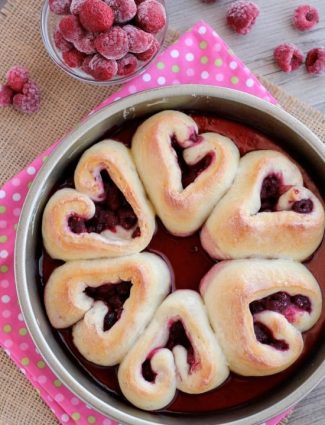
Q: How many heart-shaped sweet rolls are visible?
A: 6